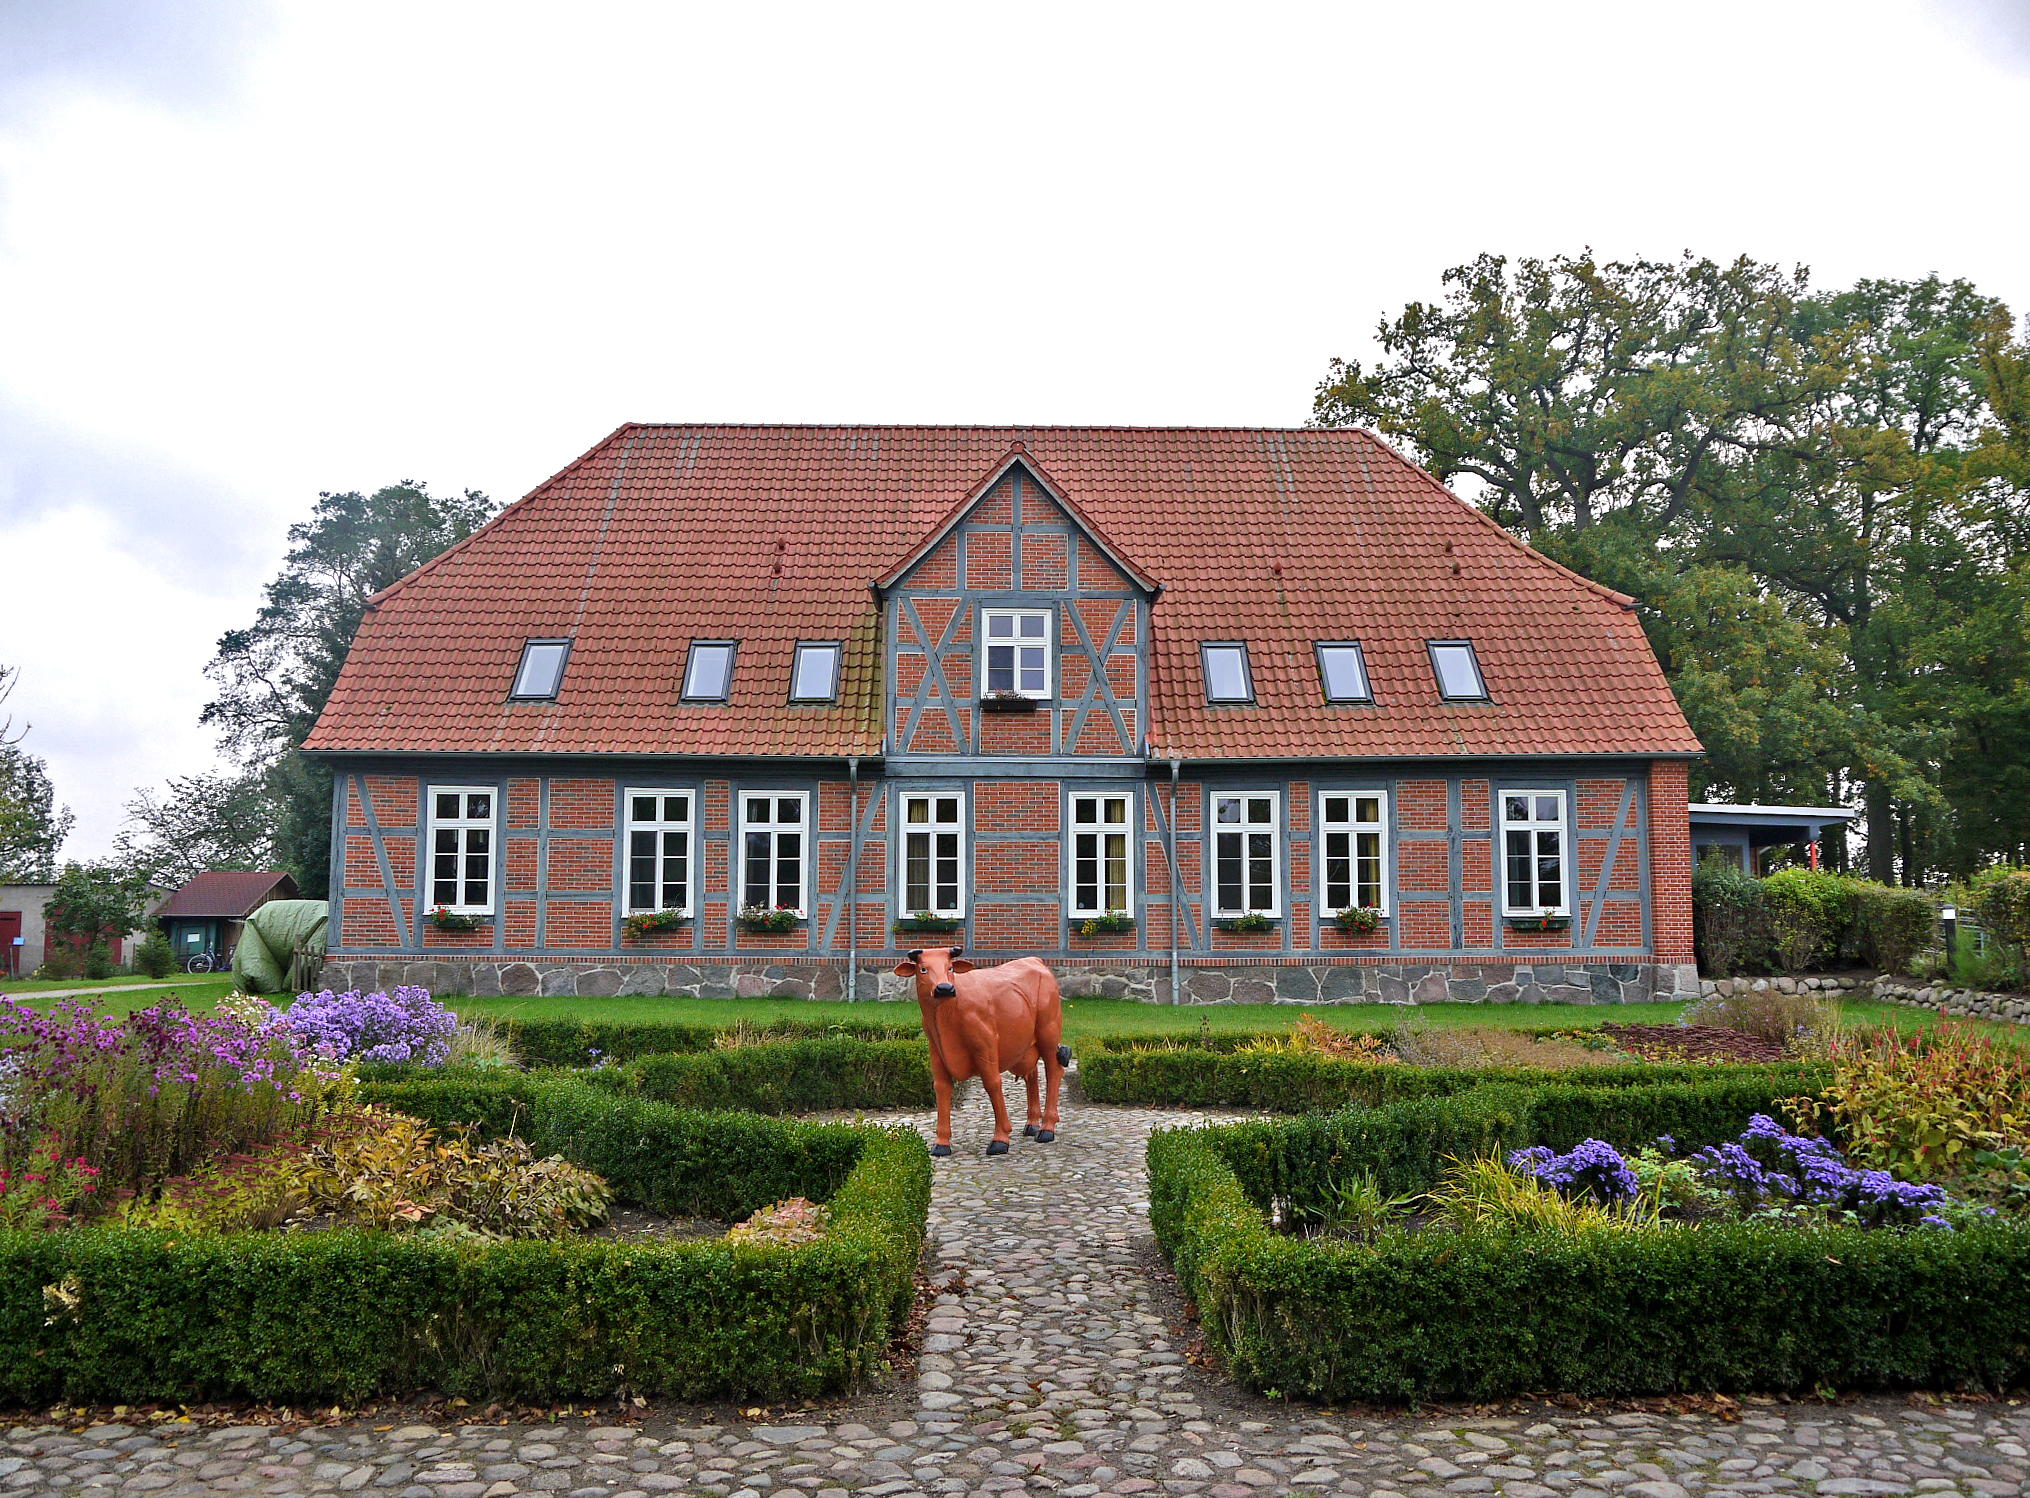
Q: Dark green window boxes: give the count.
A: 8